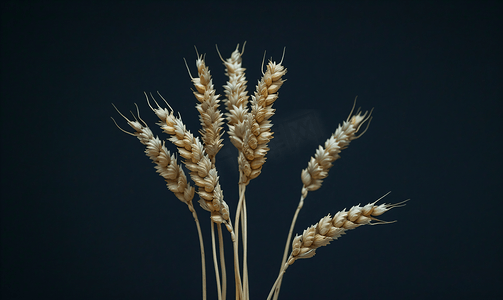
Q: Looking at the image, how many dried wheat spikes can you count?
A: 7